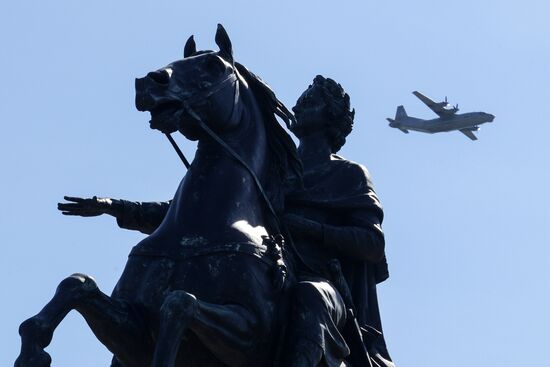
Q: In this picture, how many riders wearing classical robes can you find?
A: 1